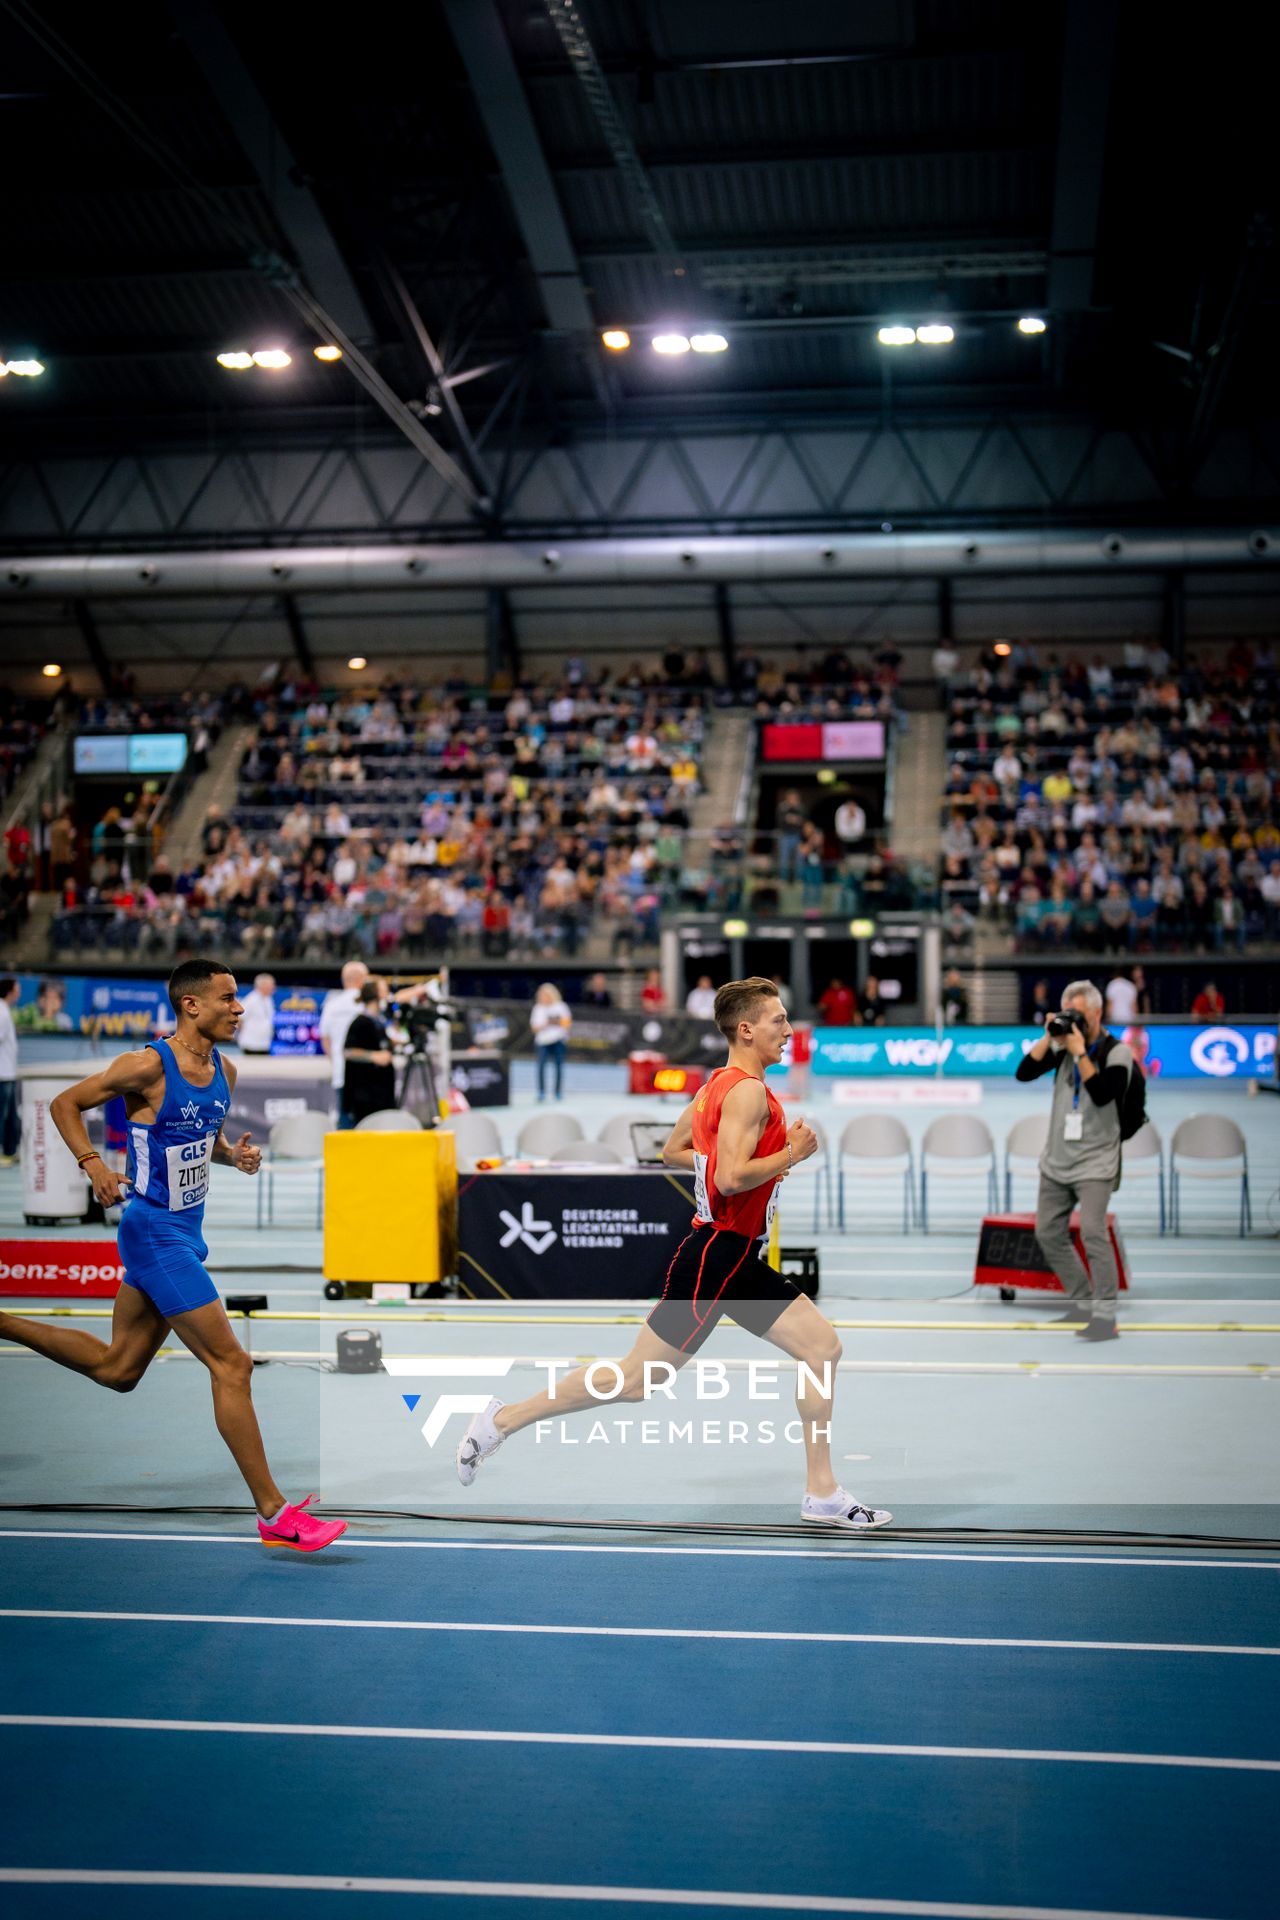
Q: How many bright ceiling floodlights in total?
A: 11